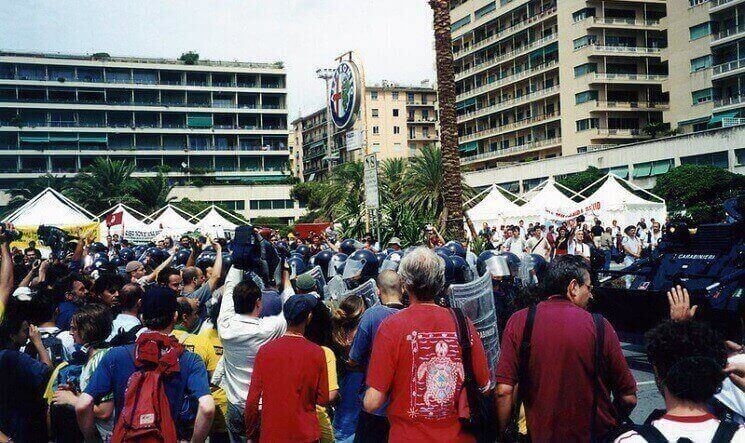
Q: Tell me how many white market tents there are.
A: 7